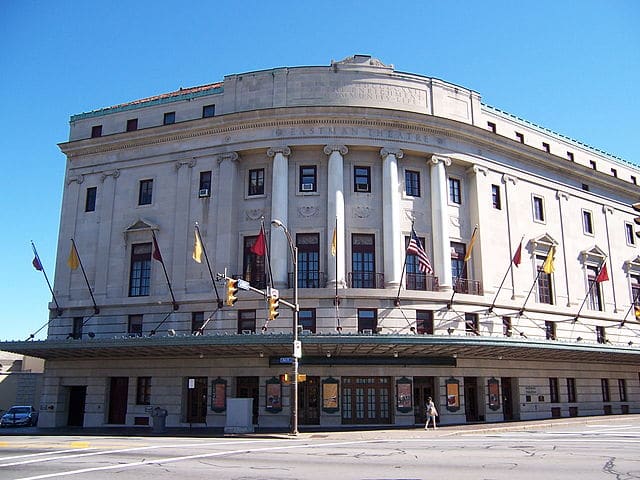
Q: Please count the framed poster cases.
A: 6